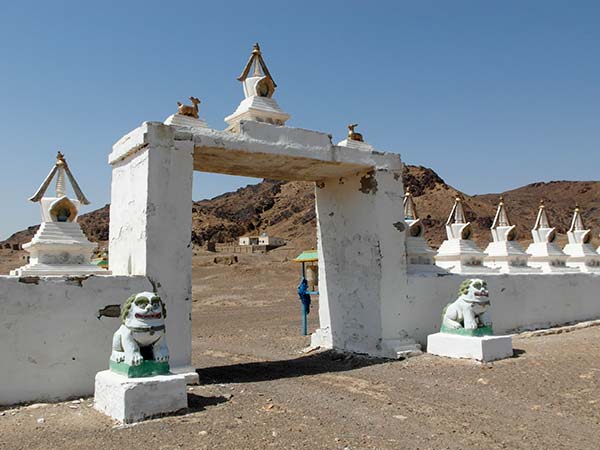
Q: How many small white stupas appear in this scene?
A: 7